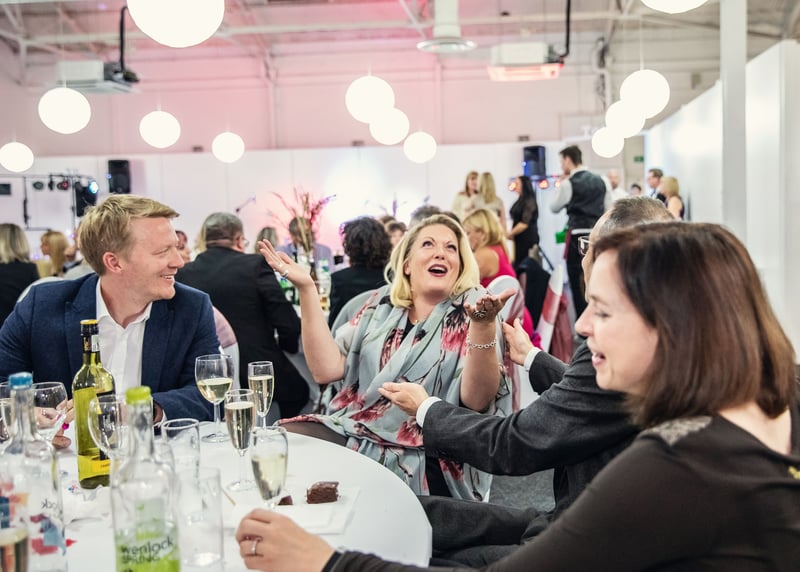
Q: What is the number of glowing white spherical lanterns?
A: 12